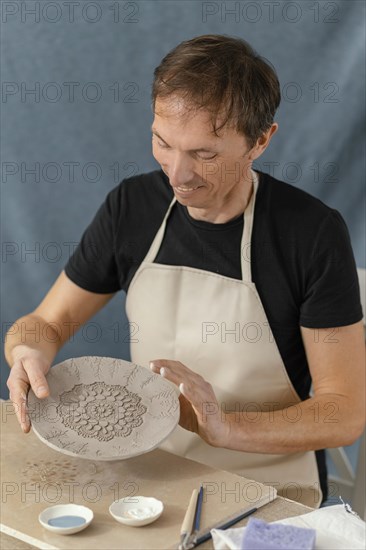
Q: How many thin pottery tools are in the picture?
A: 3